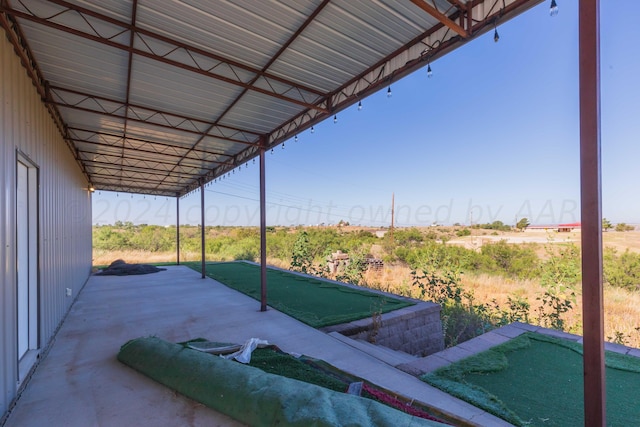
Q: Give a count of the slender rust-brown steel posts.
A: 4